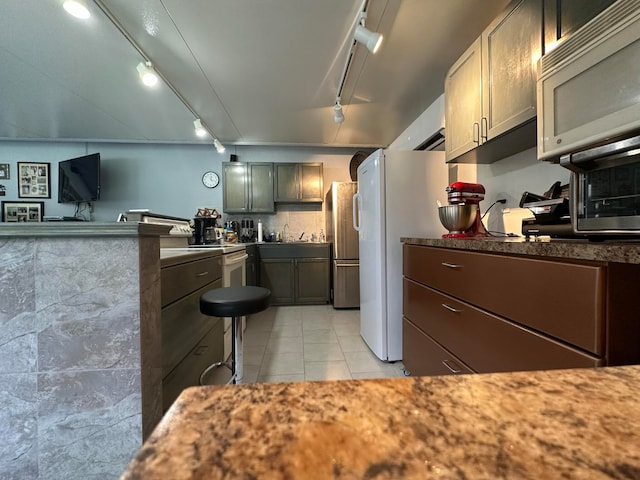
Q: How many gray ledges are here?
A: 1